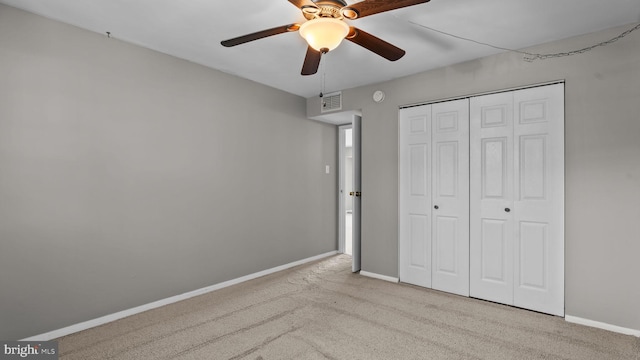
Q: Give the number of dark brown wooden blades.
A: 5